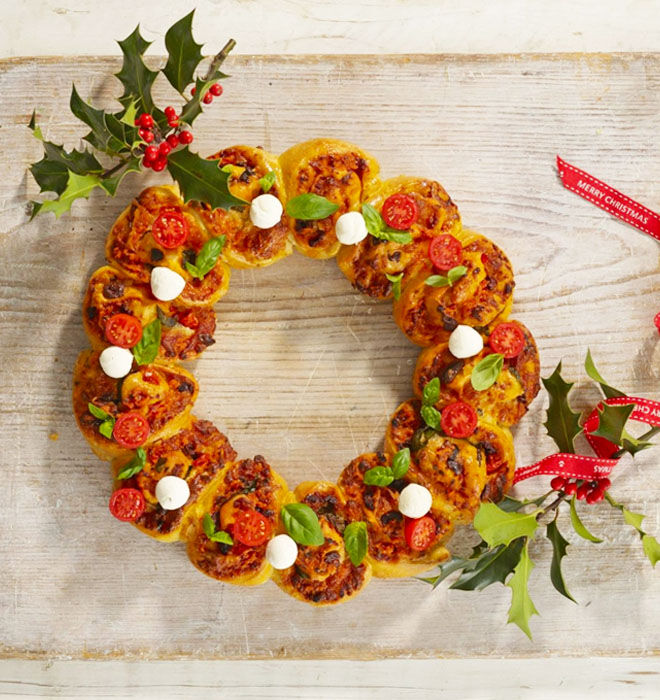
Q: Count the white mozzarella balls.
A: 8